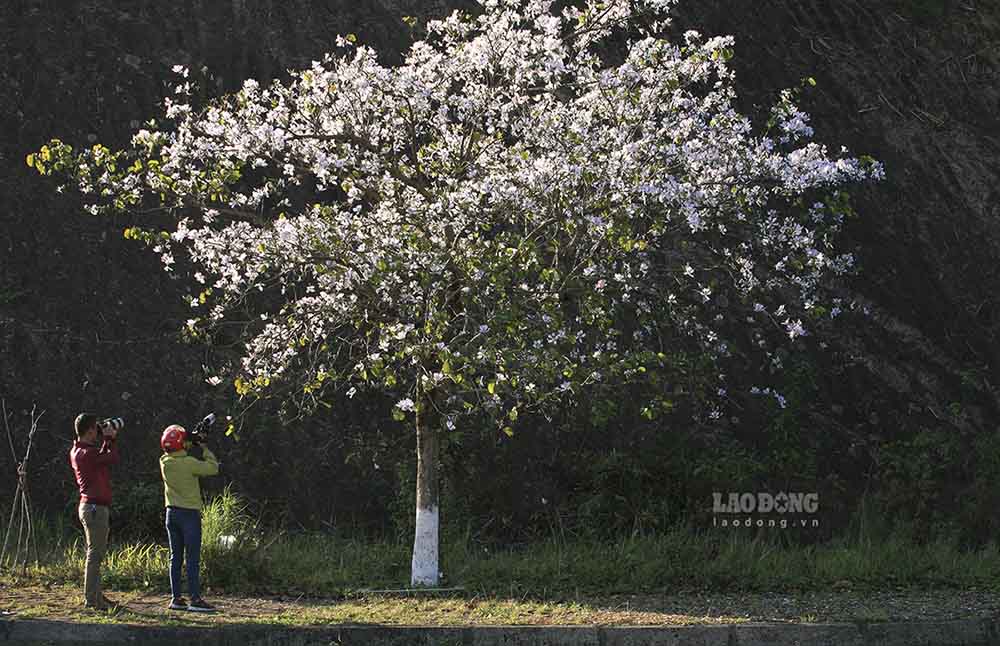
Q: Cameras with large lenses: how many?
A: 2